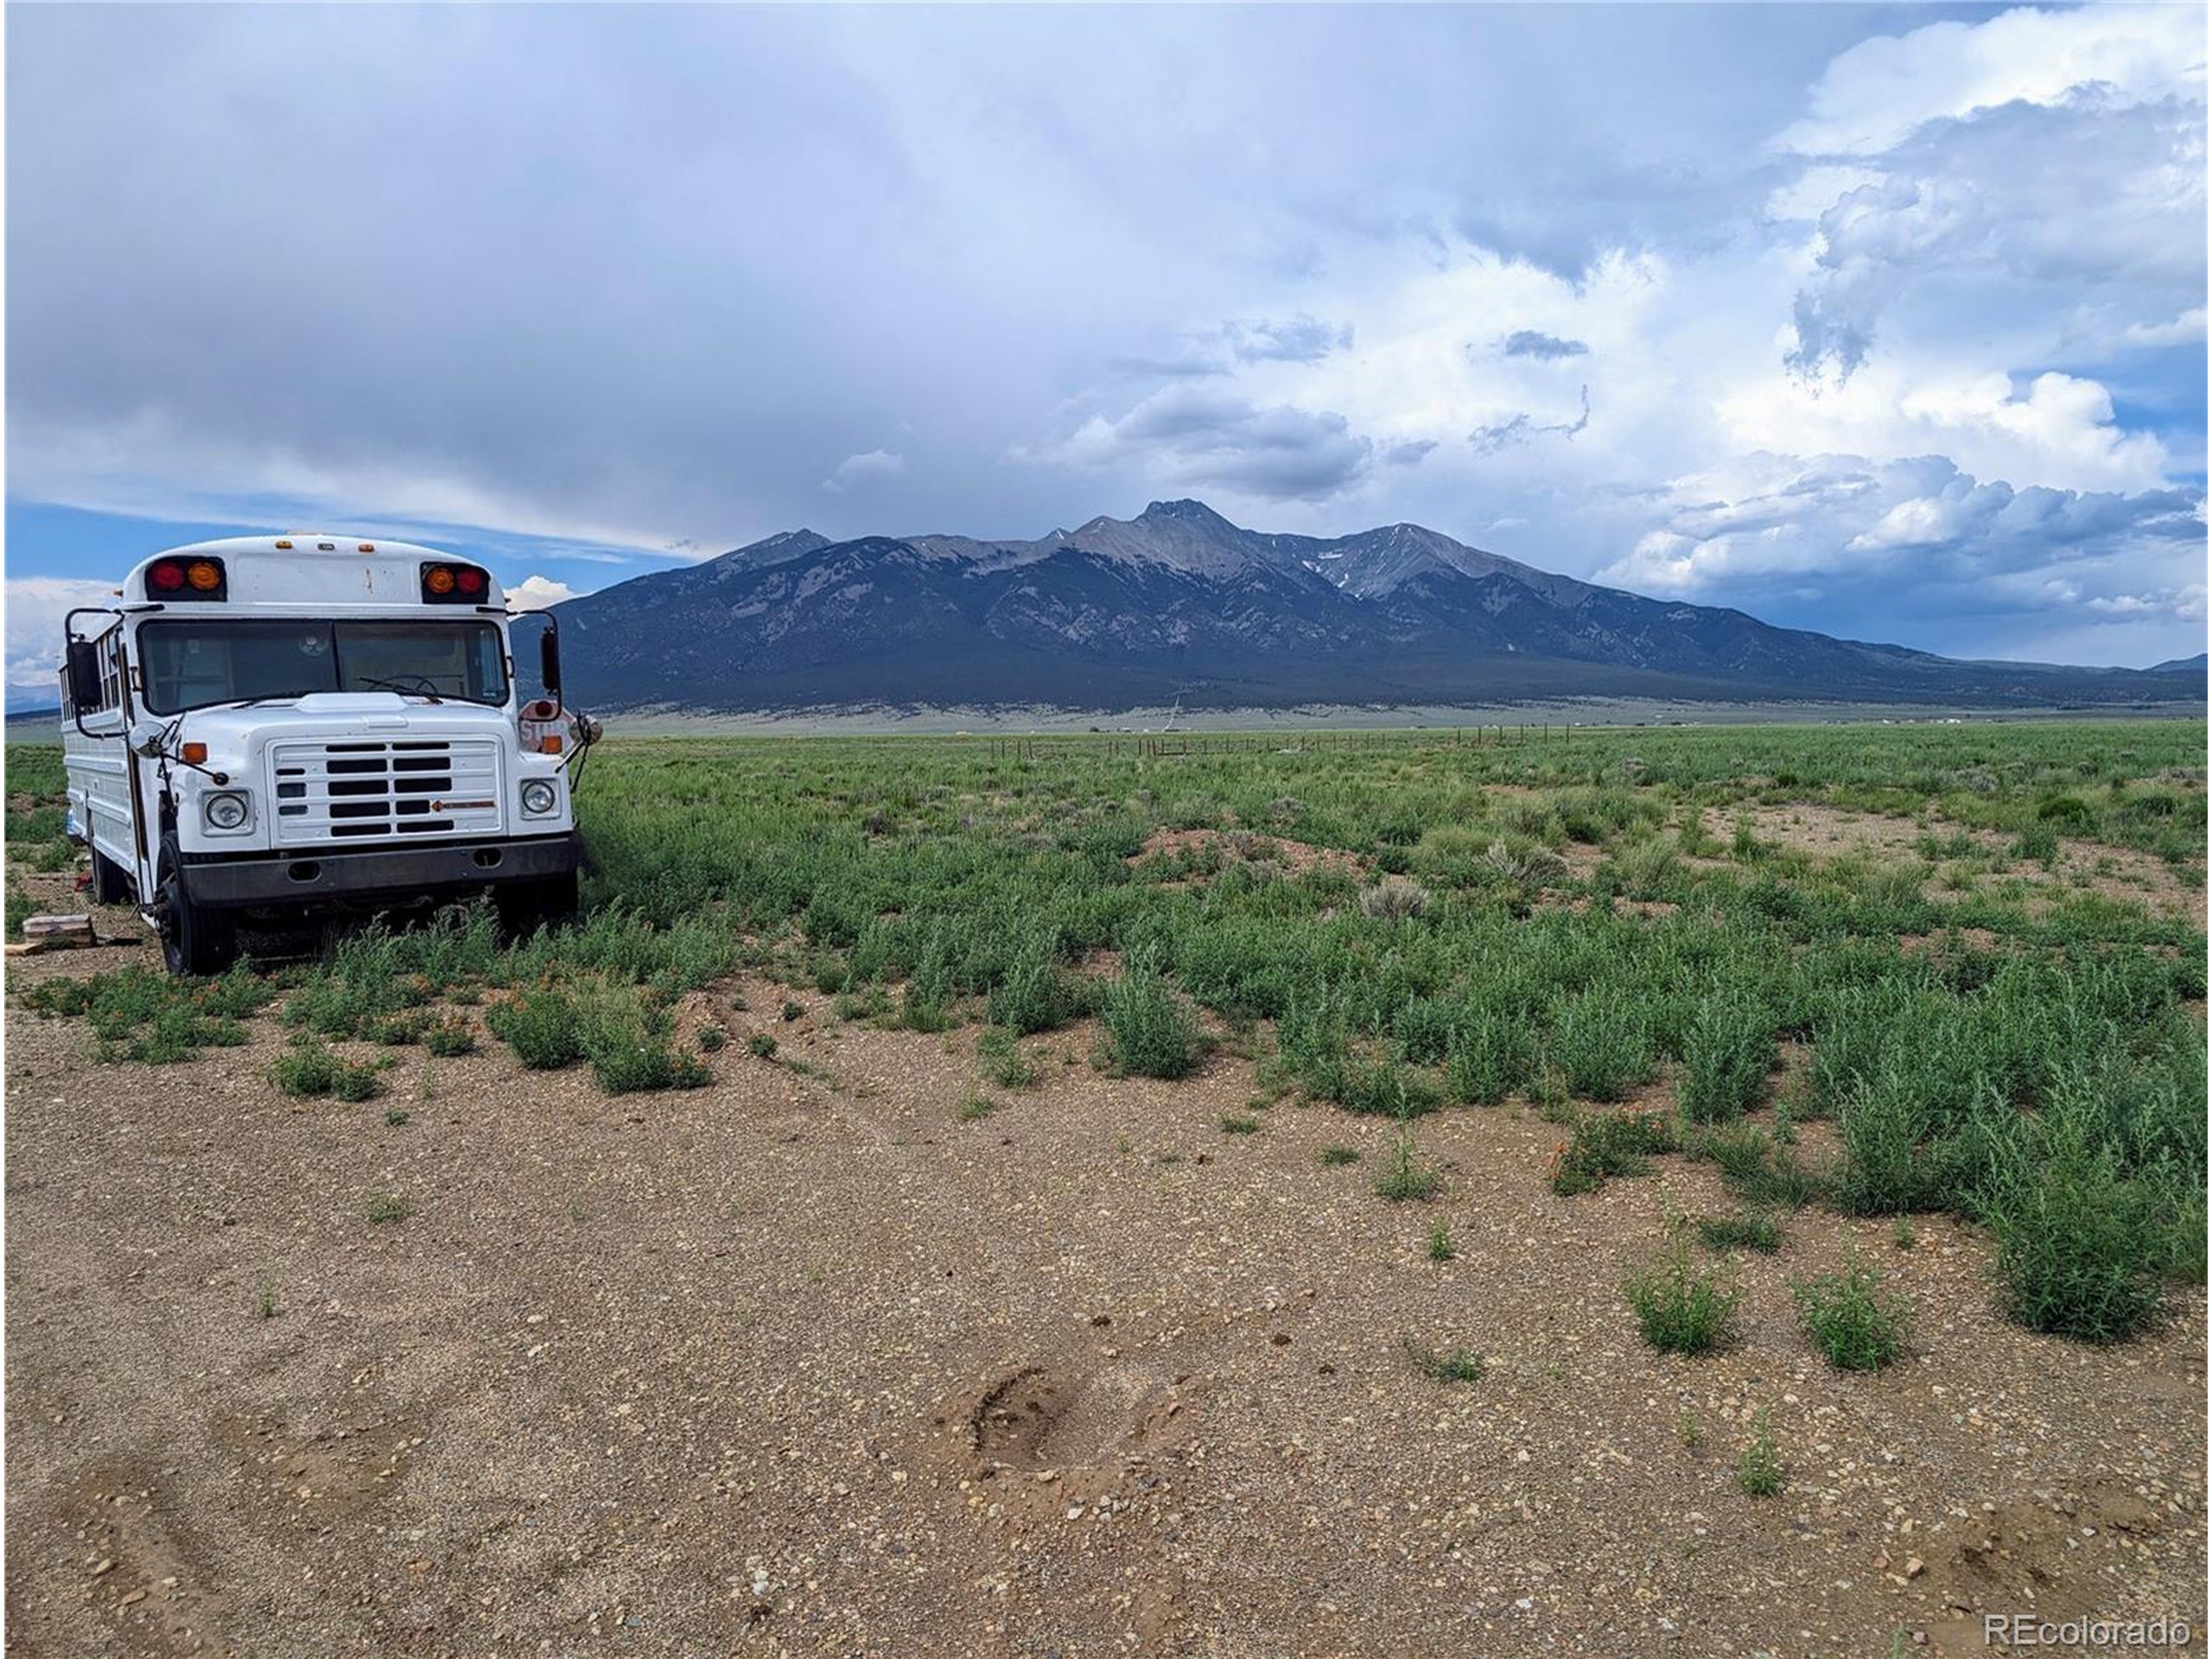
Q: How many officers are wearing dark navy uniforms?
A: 0